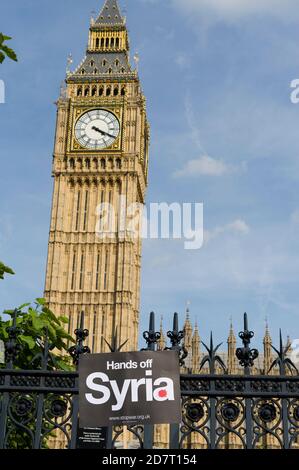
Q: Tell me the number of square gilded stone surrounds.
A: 1